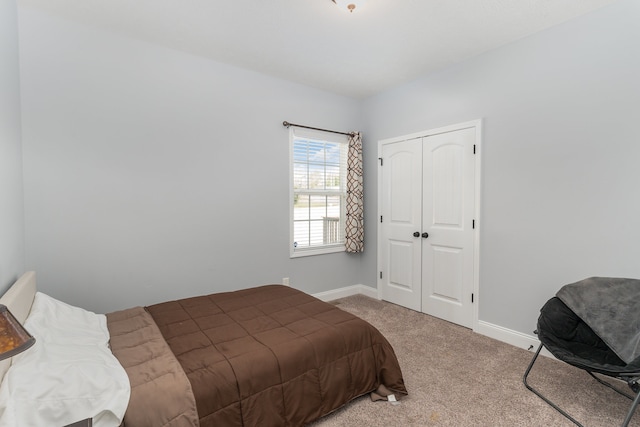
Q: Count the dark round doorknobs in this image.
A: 2